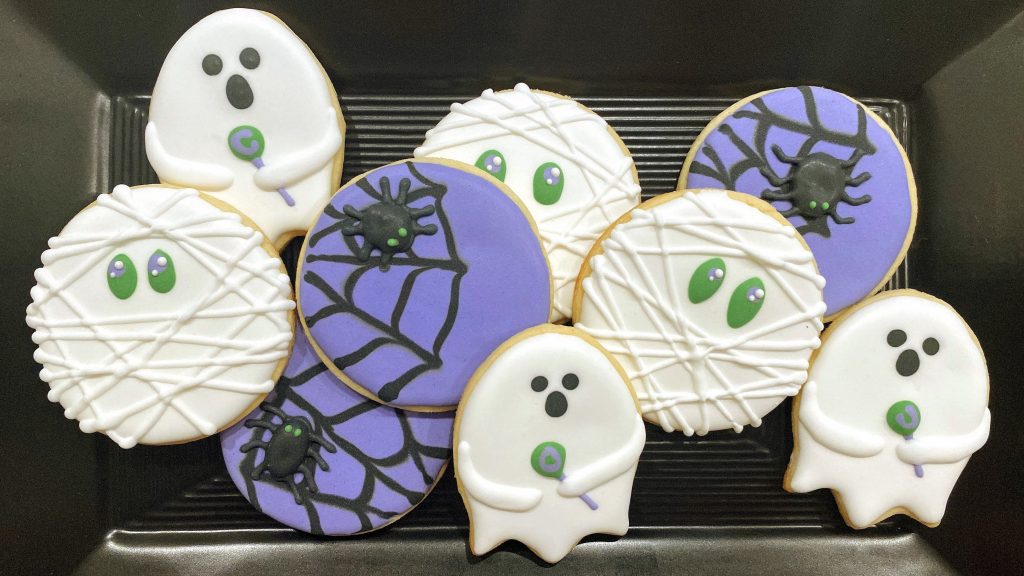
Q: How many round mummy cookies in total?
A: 3